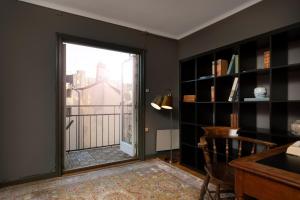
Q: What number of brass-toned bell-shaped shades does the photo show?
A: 2